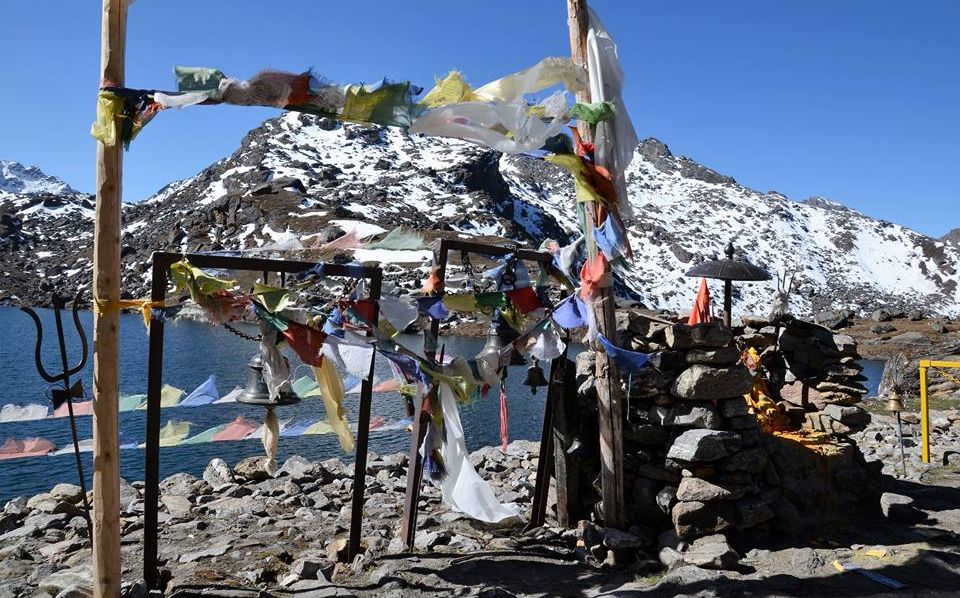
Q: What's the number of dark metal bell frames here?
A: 2